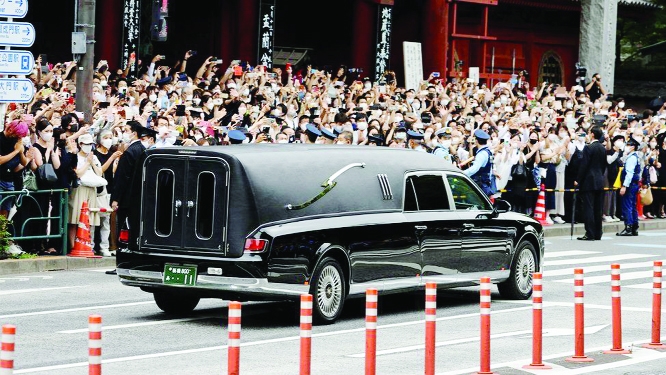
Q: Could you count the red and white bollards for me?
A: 11